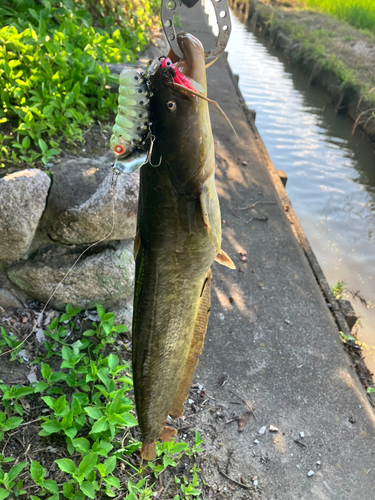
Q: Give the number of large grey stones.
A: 3